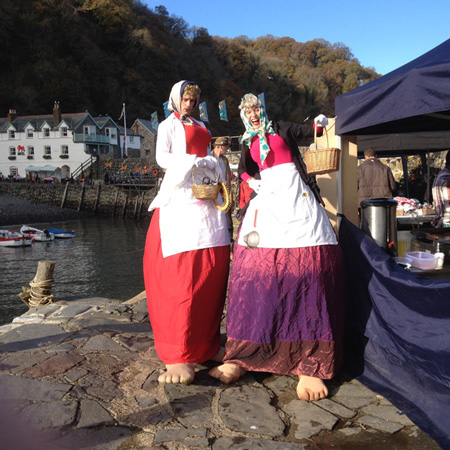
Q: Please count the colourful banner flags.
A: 5